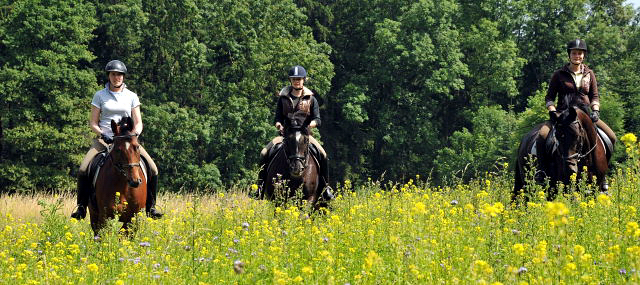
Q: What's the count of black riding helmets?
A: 3